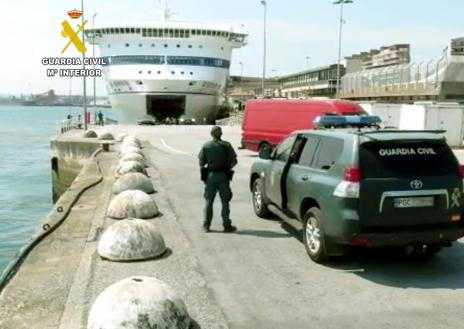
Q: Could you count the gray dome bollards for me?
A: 11